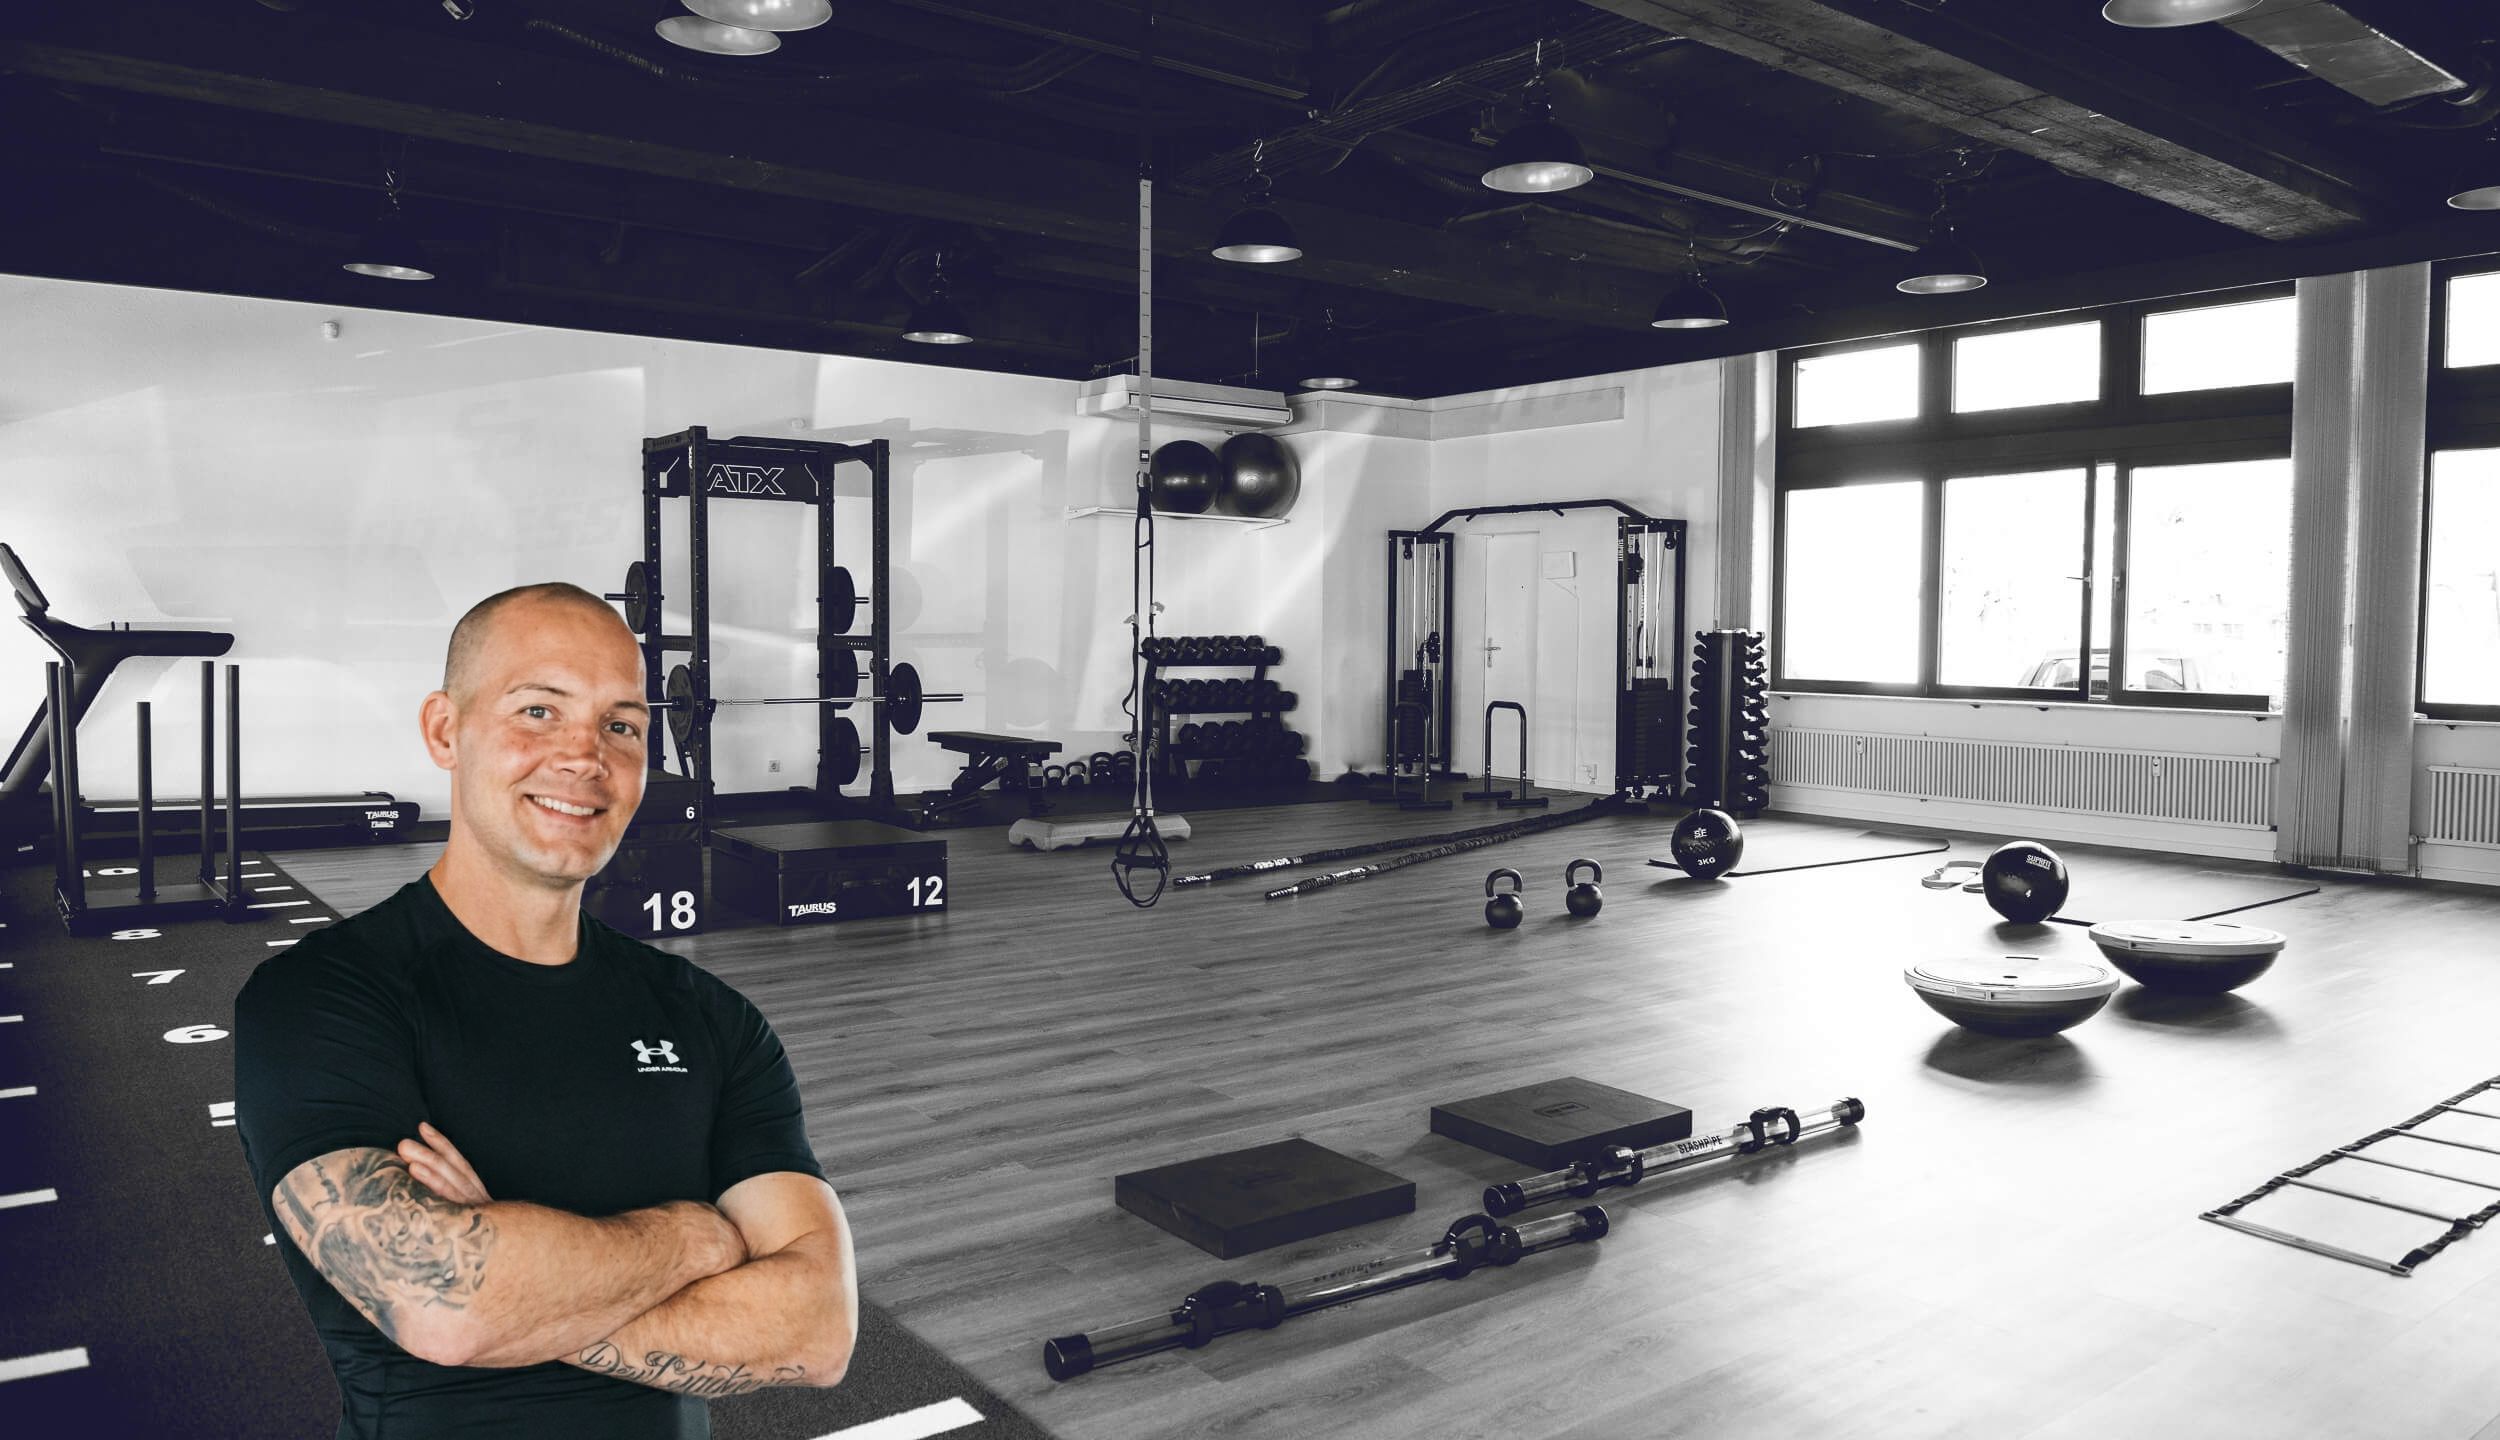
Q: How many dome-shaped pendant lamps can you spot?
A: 11